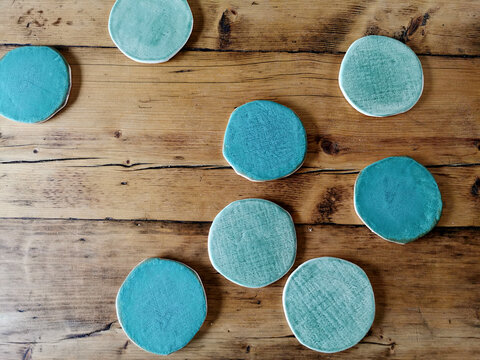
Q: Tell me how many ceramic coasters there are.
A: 8